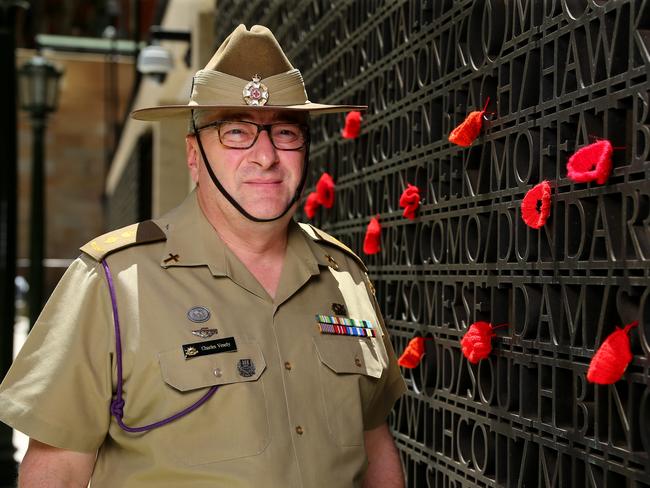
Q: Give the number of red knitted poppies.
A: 11